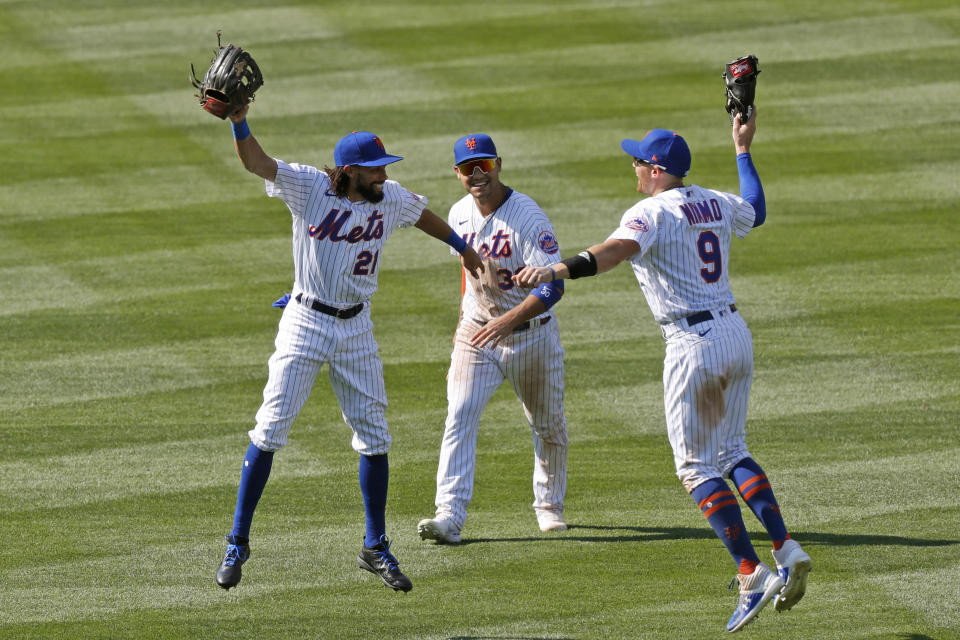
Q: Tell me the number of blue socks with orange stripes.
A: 2